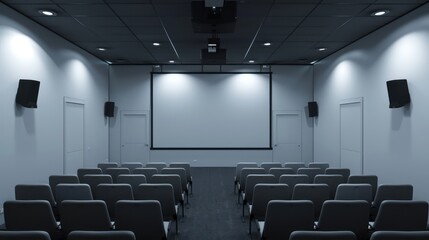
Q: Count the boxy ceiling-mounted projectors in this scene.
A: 2